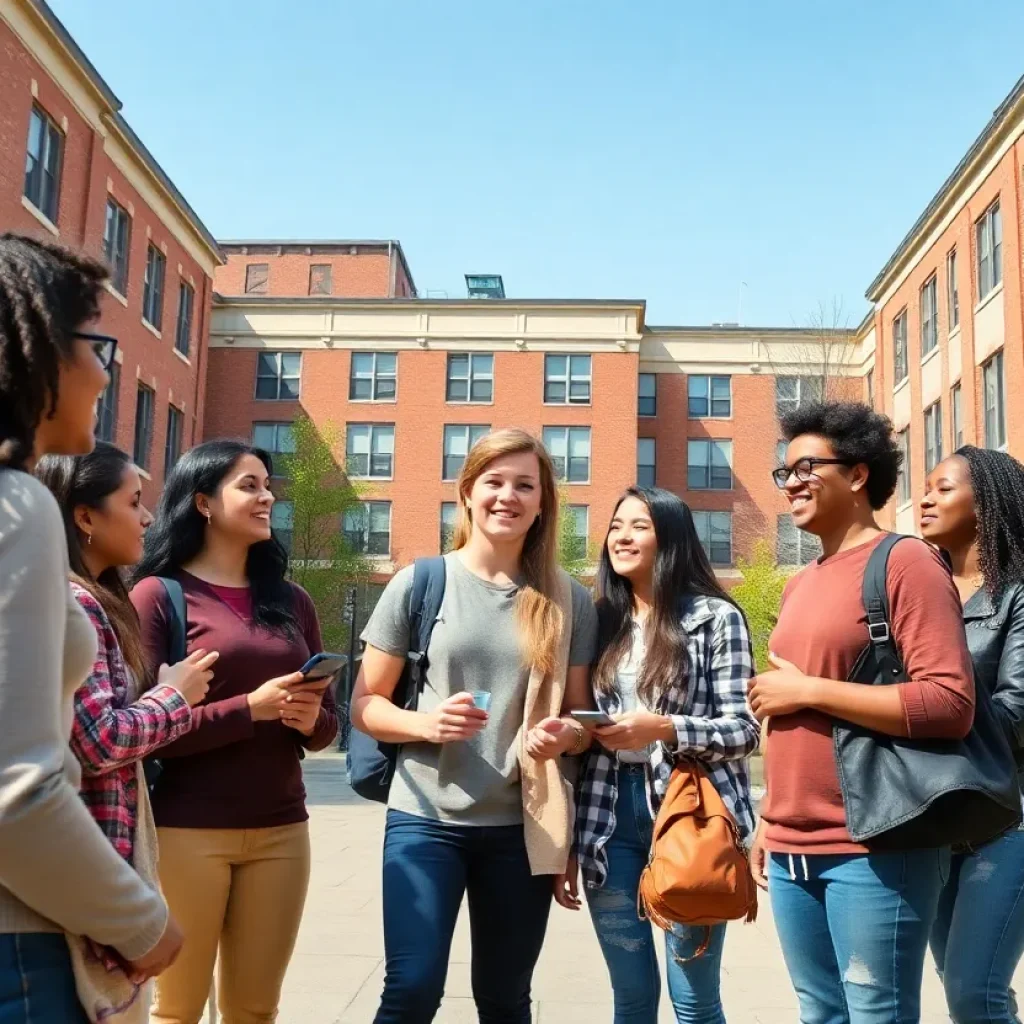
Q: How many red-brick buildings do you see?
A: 3